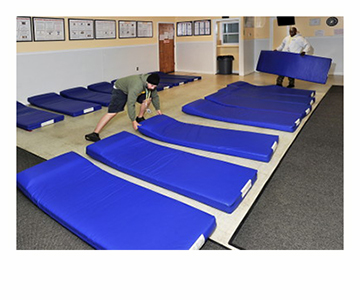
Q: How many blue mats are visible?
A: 15